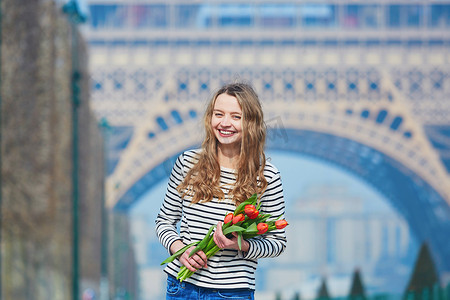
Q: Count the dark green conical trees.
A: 3